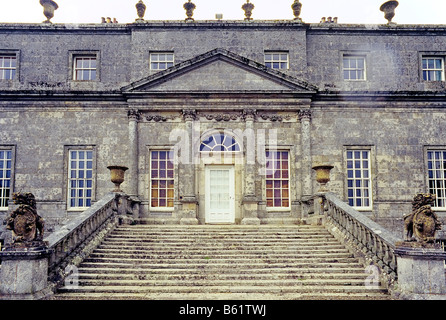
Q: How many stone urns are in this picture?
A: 8